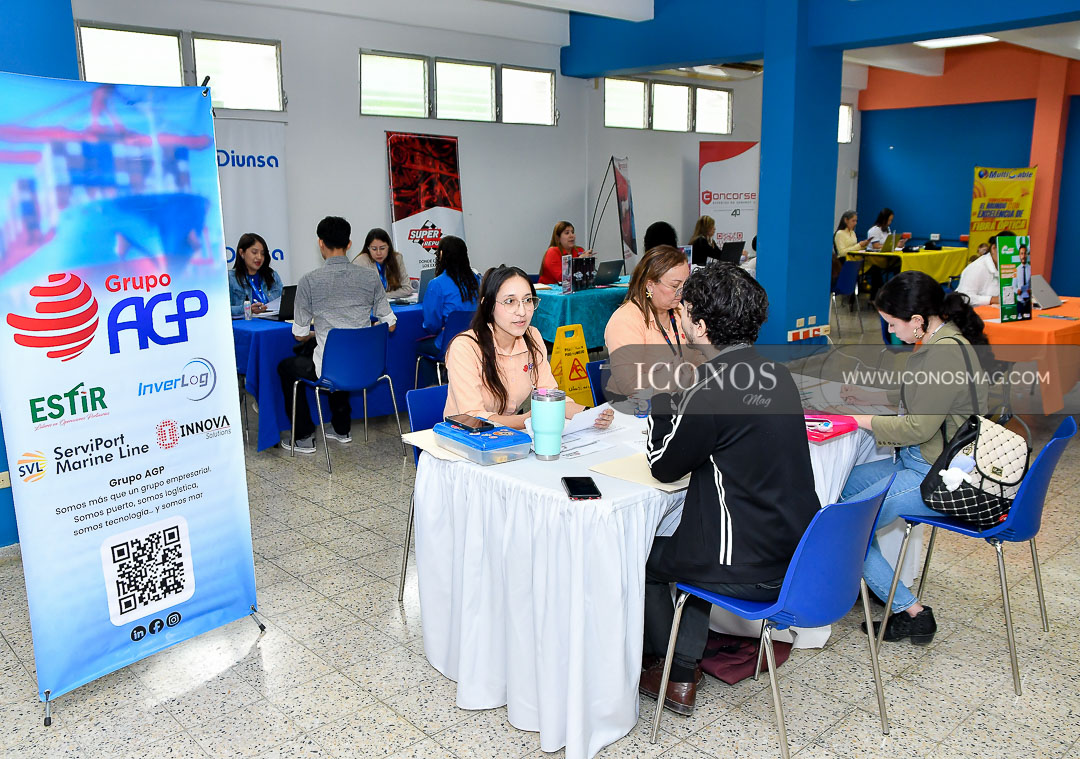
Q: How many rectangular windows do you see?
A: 9